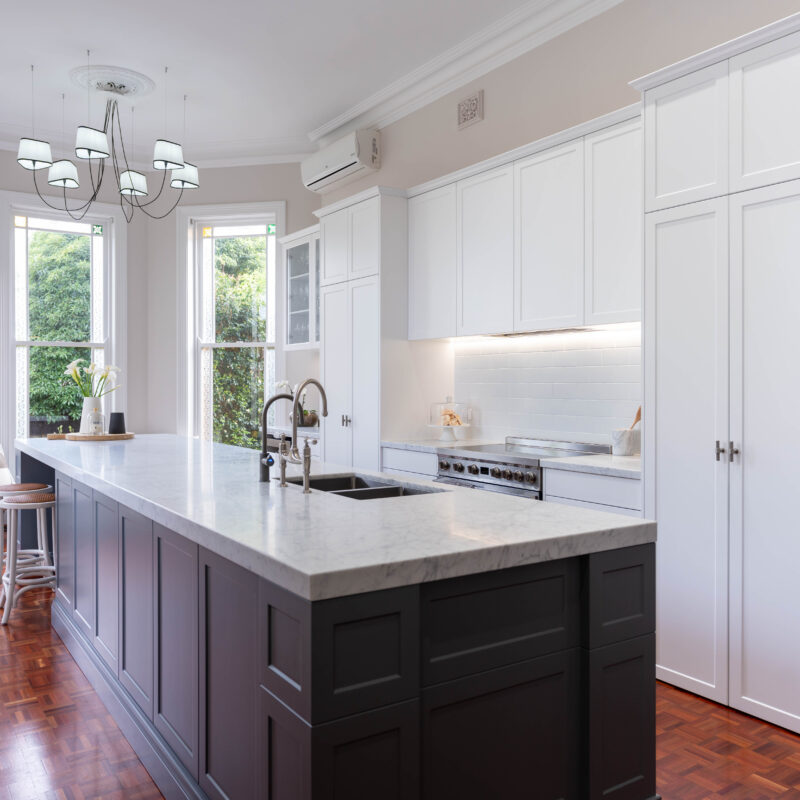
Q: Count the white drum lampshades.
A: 6